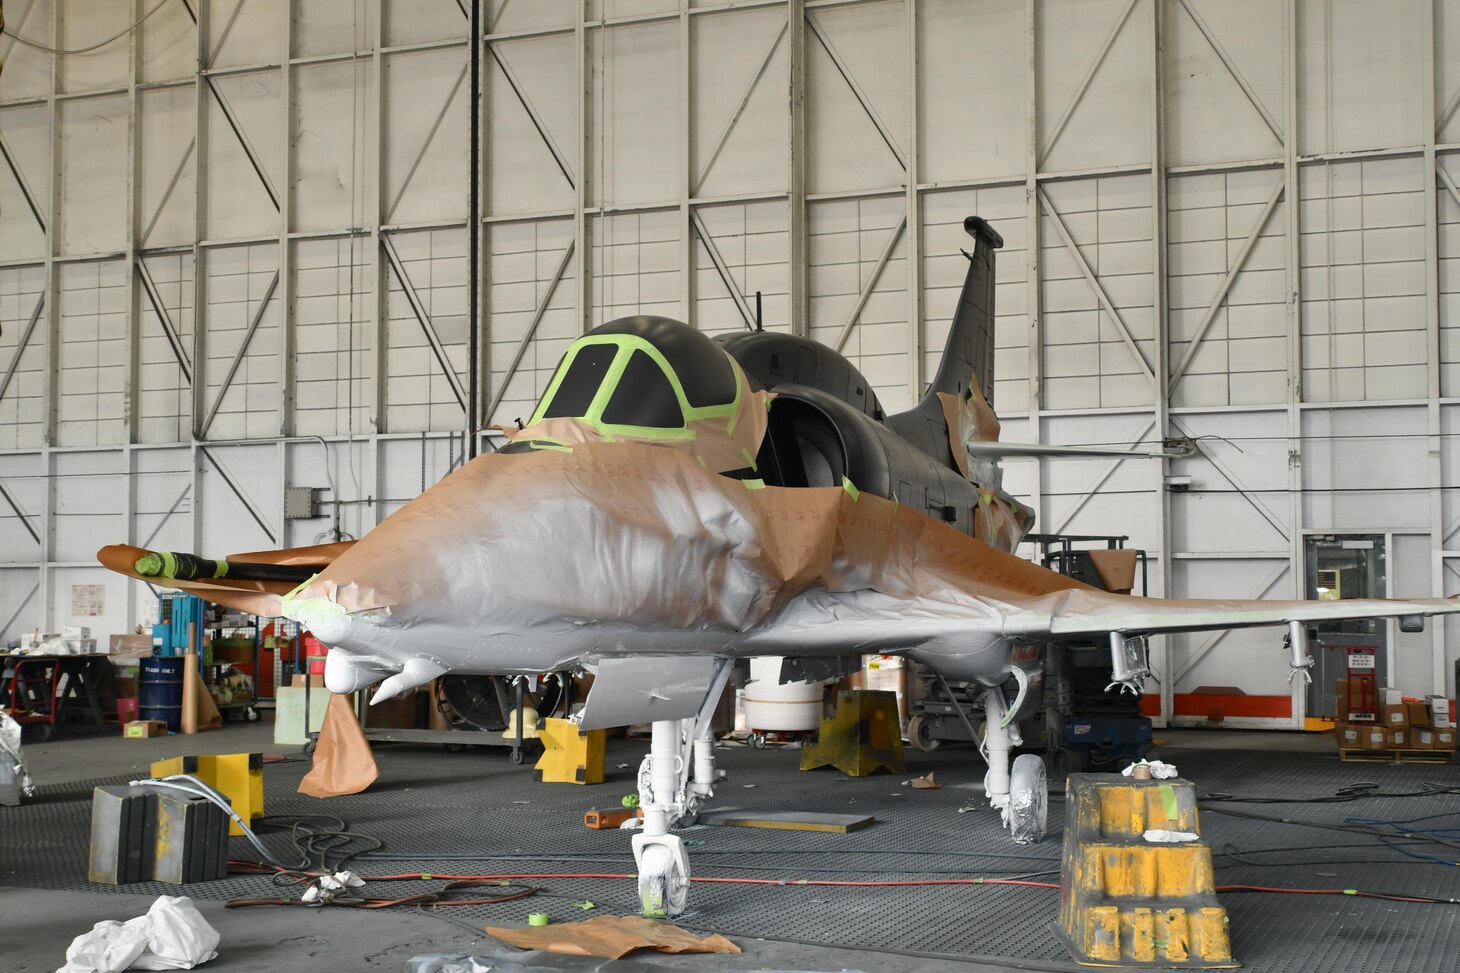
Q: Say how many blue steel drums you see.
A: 1